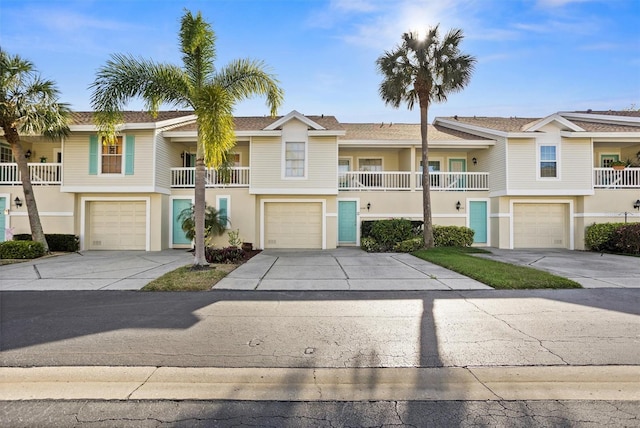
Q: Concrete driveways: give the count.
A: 3